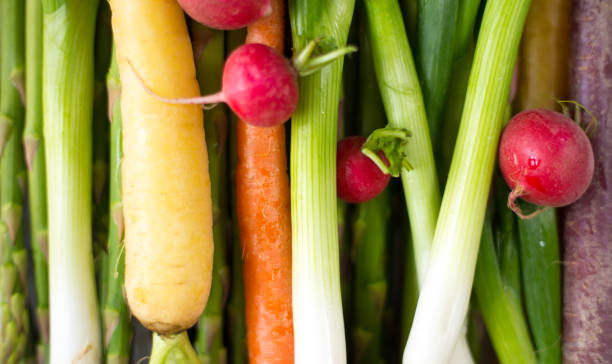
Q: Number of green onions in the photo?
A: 4